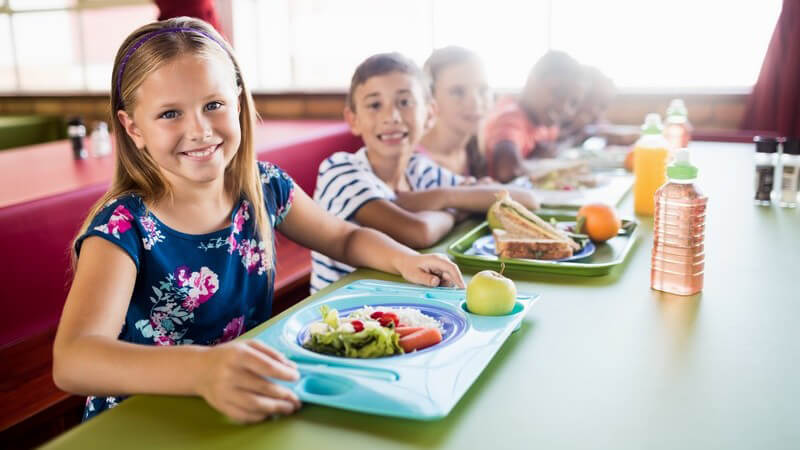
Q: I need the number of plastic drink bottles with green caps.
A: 3